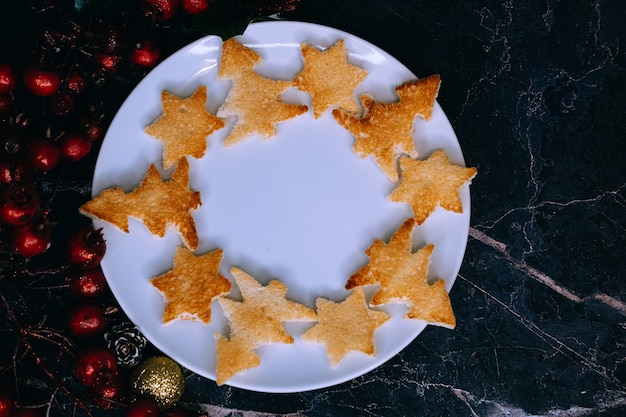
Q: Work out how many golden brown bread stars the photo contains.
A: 5